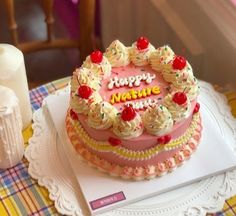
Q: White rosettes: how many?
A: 12